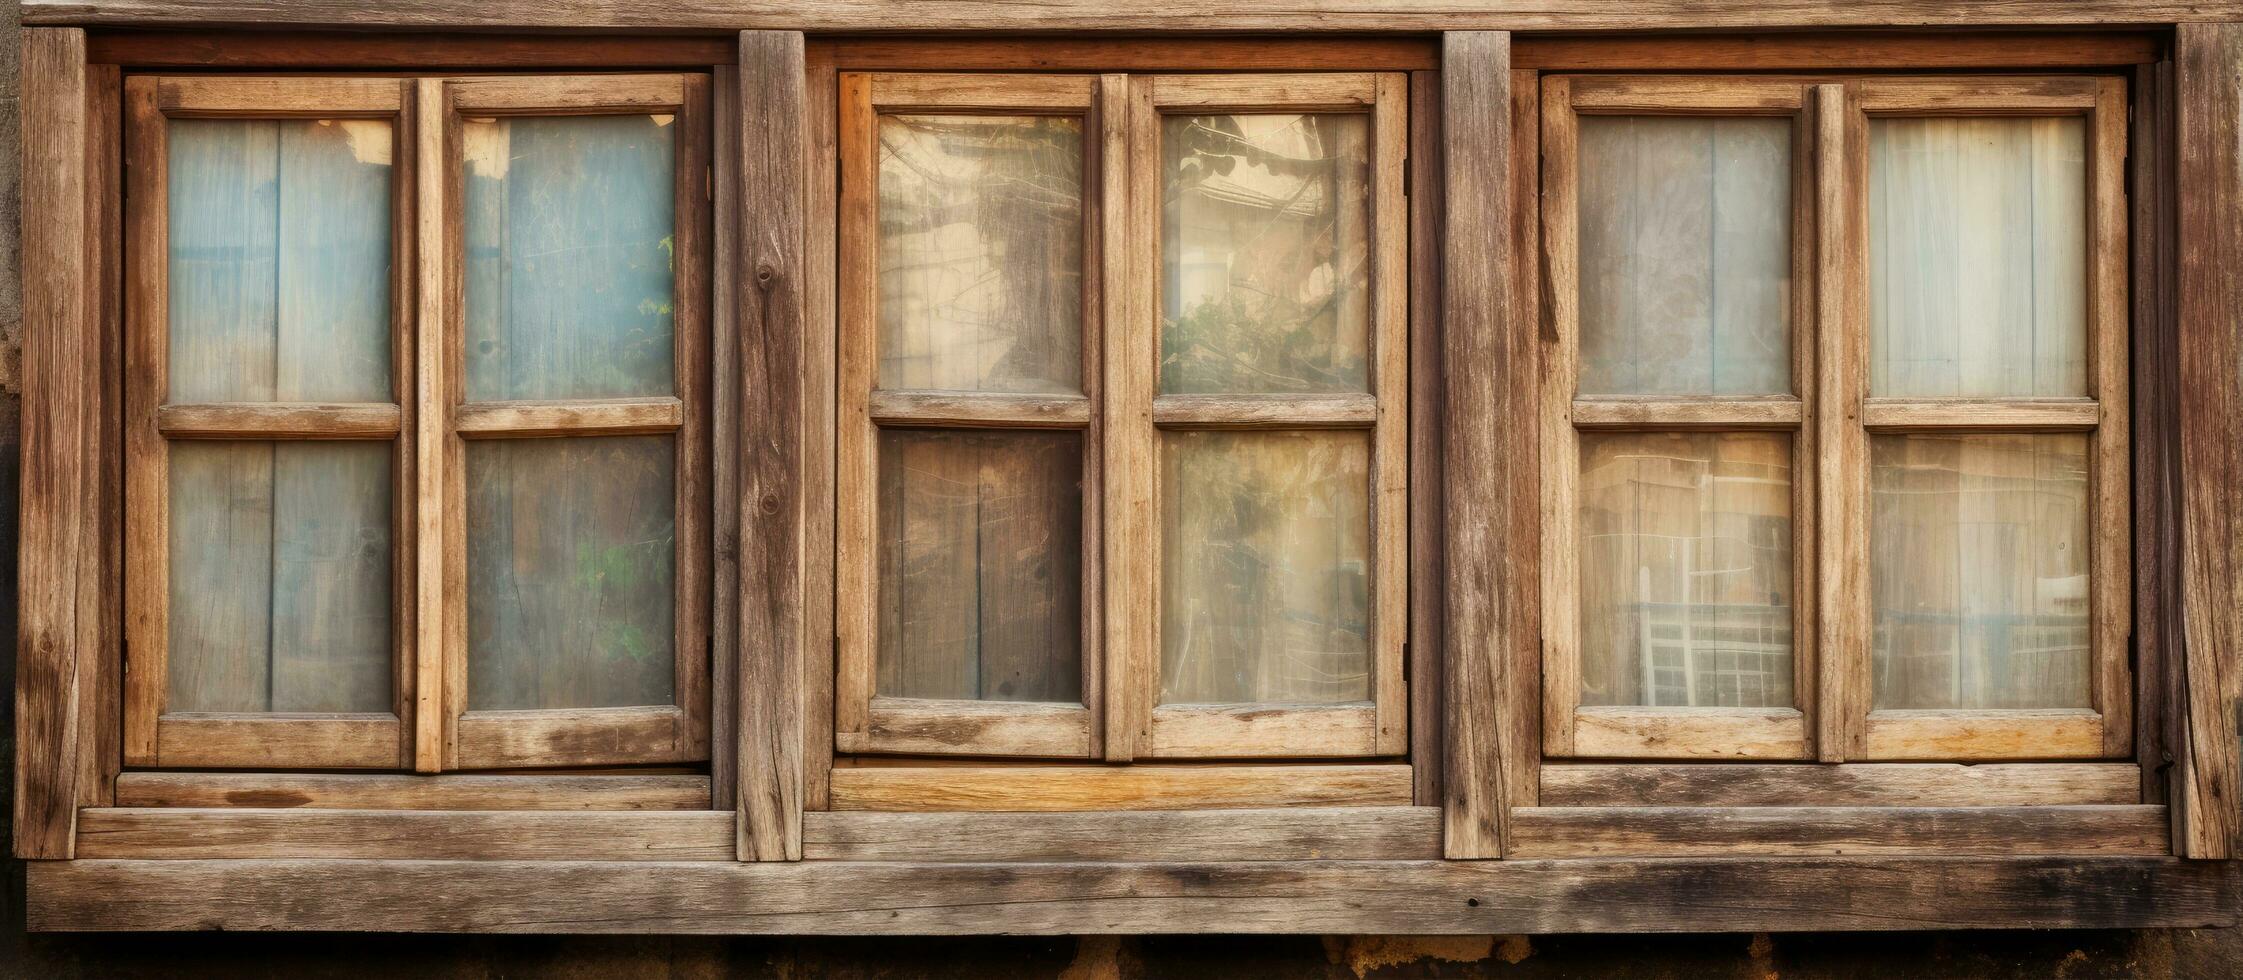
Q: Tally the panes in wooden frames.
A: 12